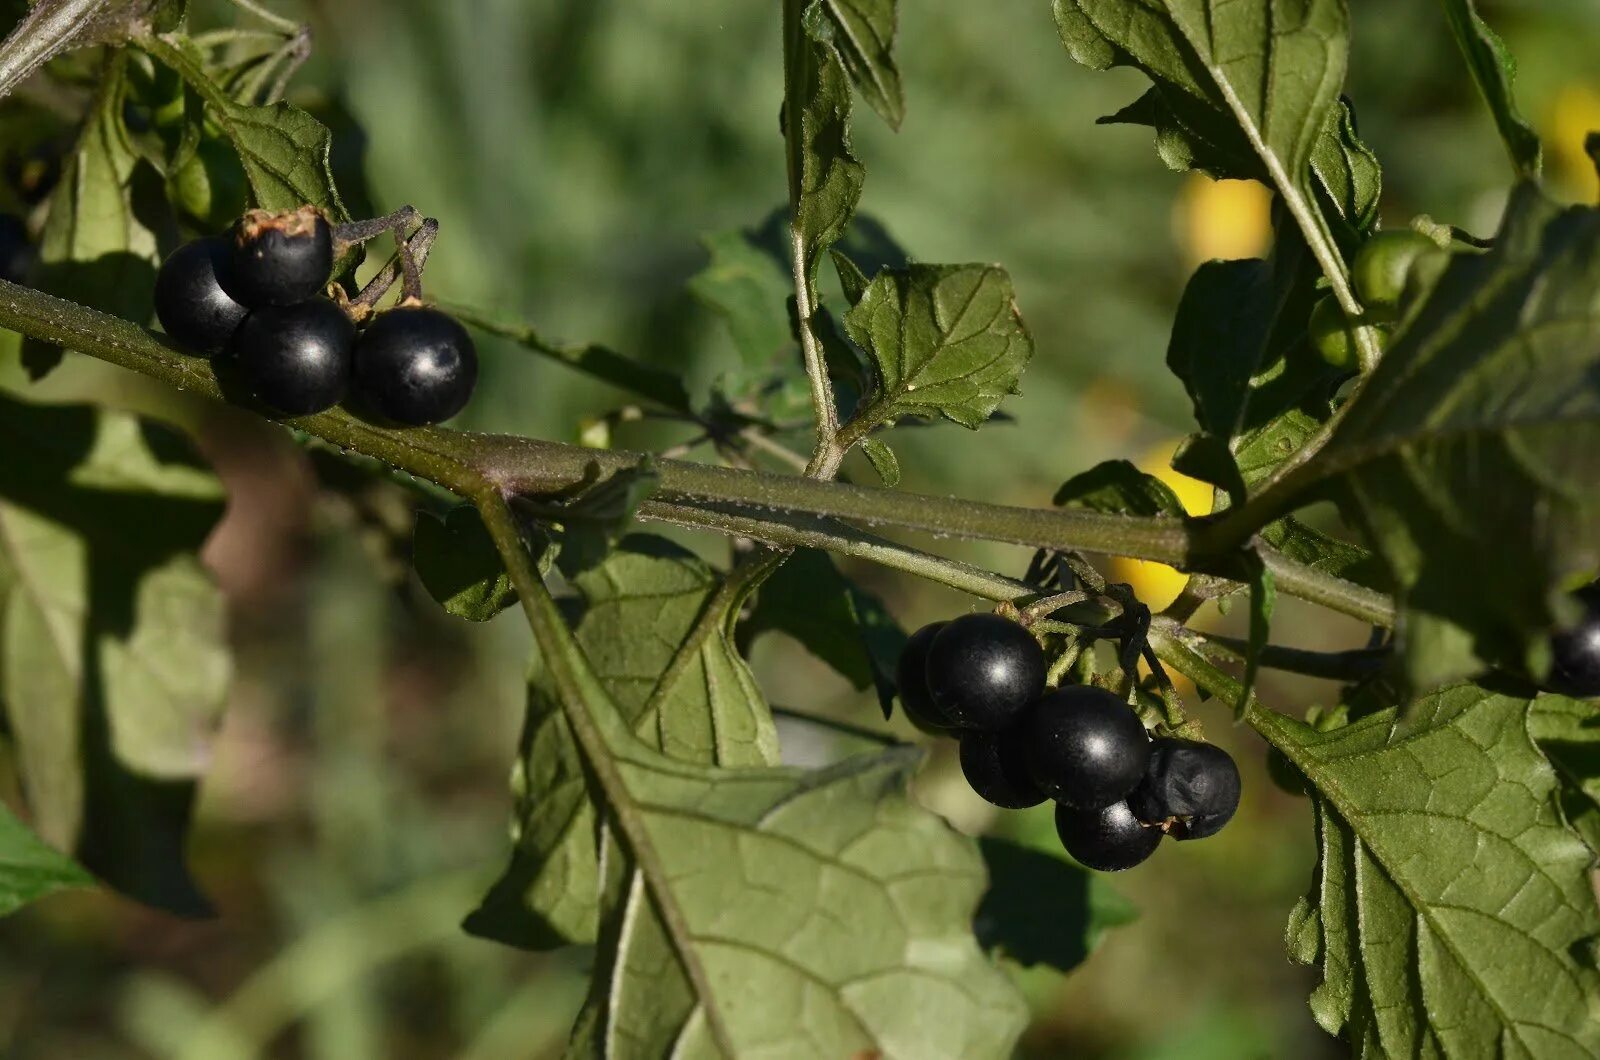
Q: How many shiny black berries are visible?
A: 11